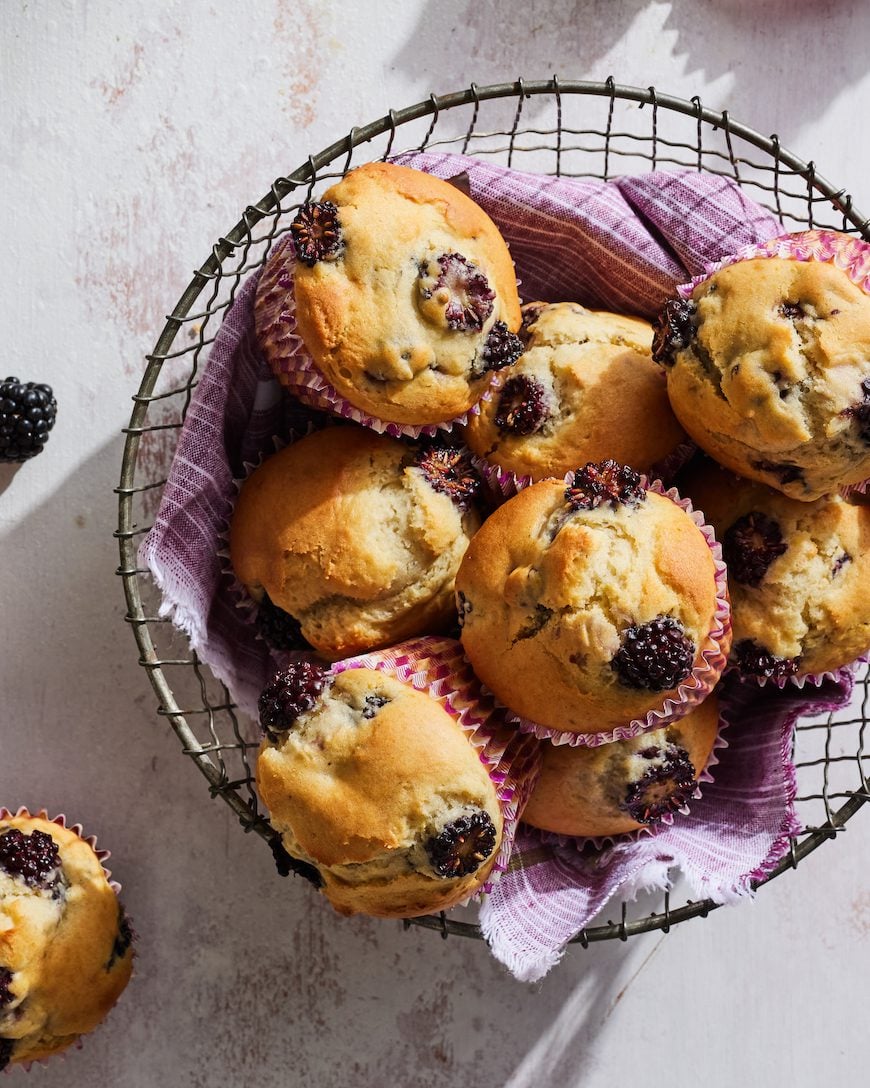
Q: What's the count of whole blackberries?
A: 1